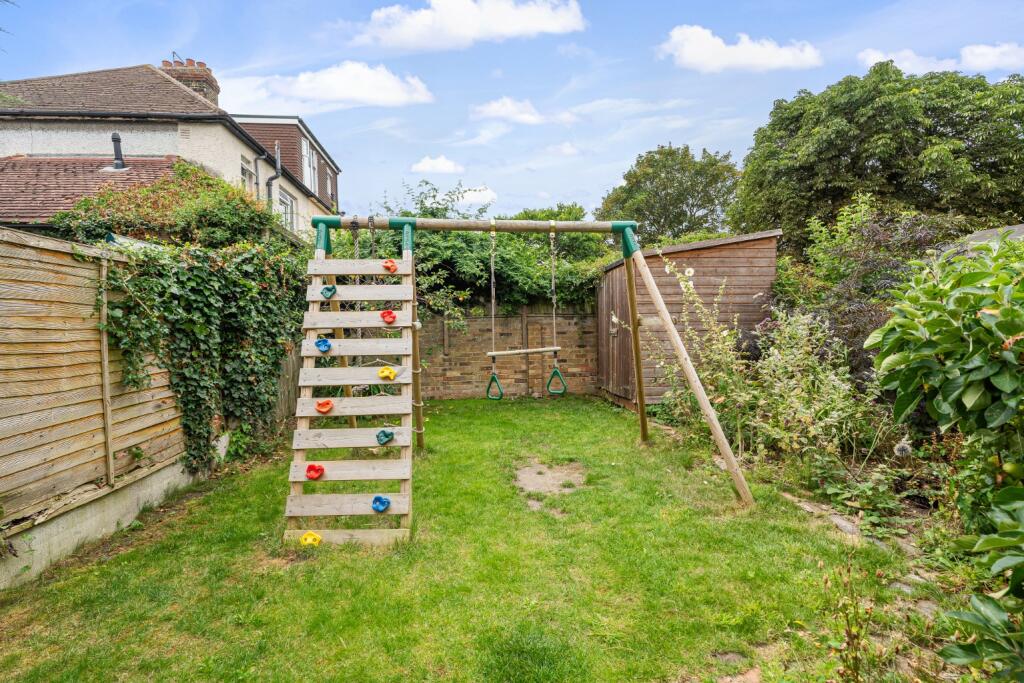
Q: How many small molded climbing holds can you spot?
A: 10